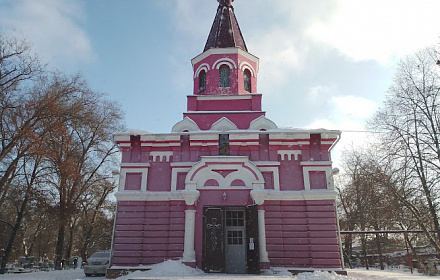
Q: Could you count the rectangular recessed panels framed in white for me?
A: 4